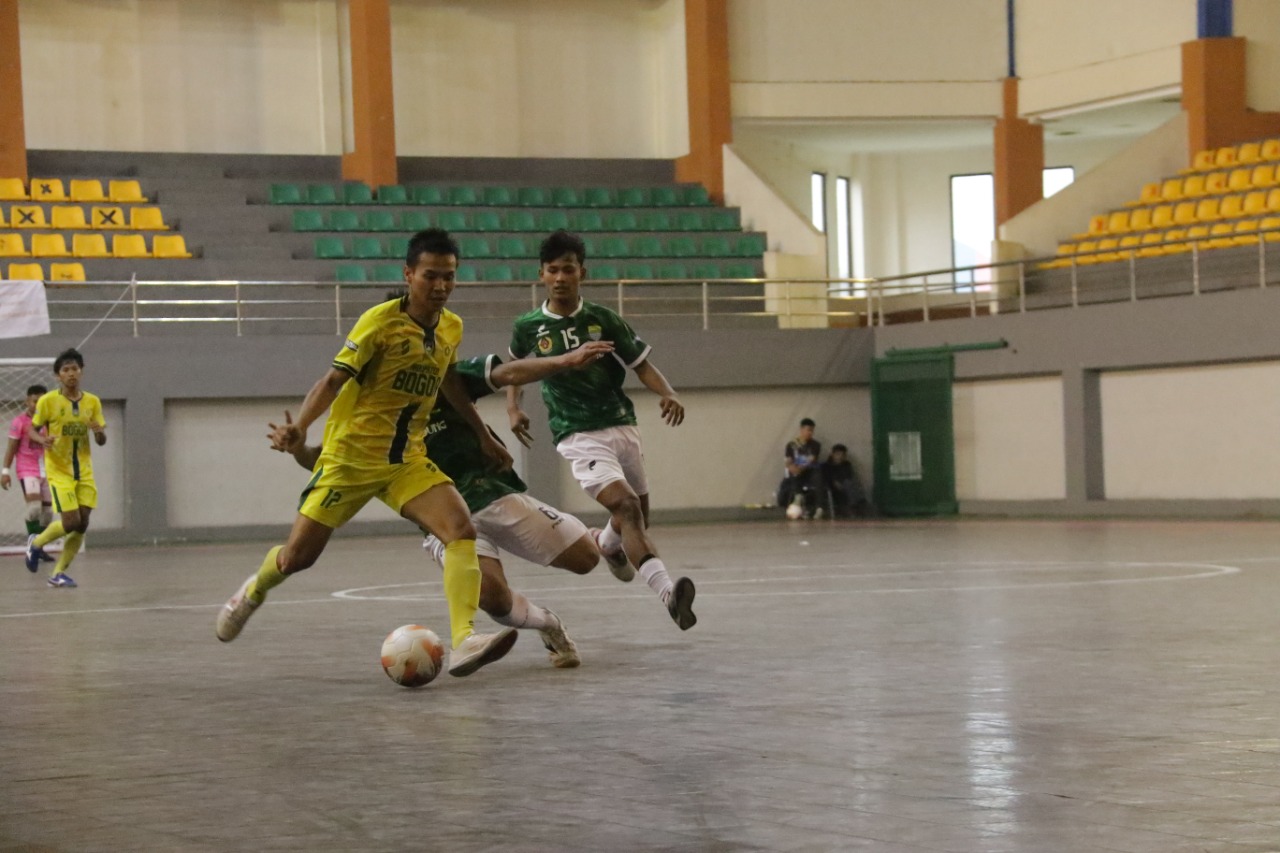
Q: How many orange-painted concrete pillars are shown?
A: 5